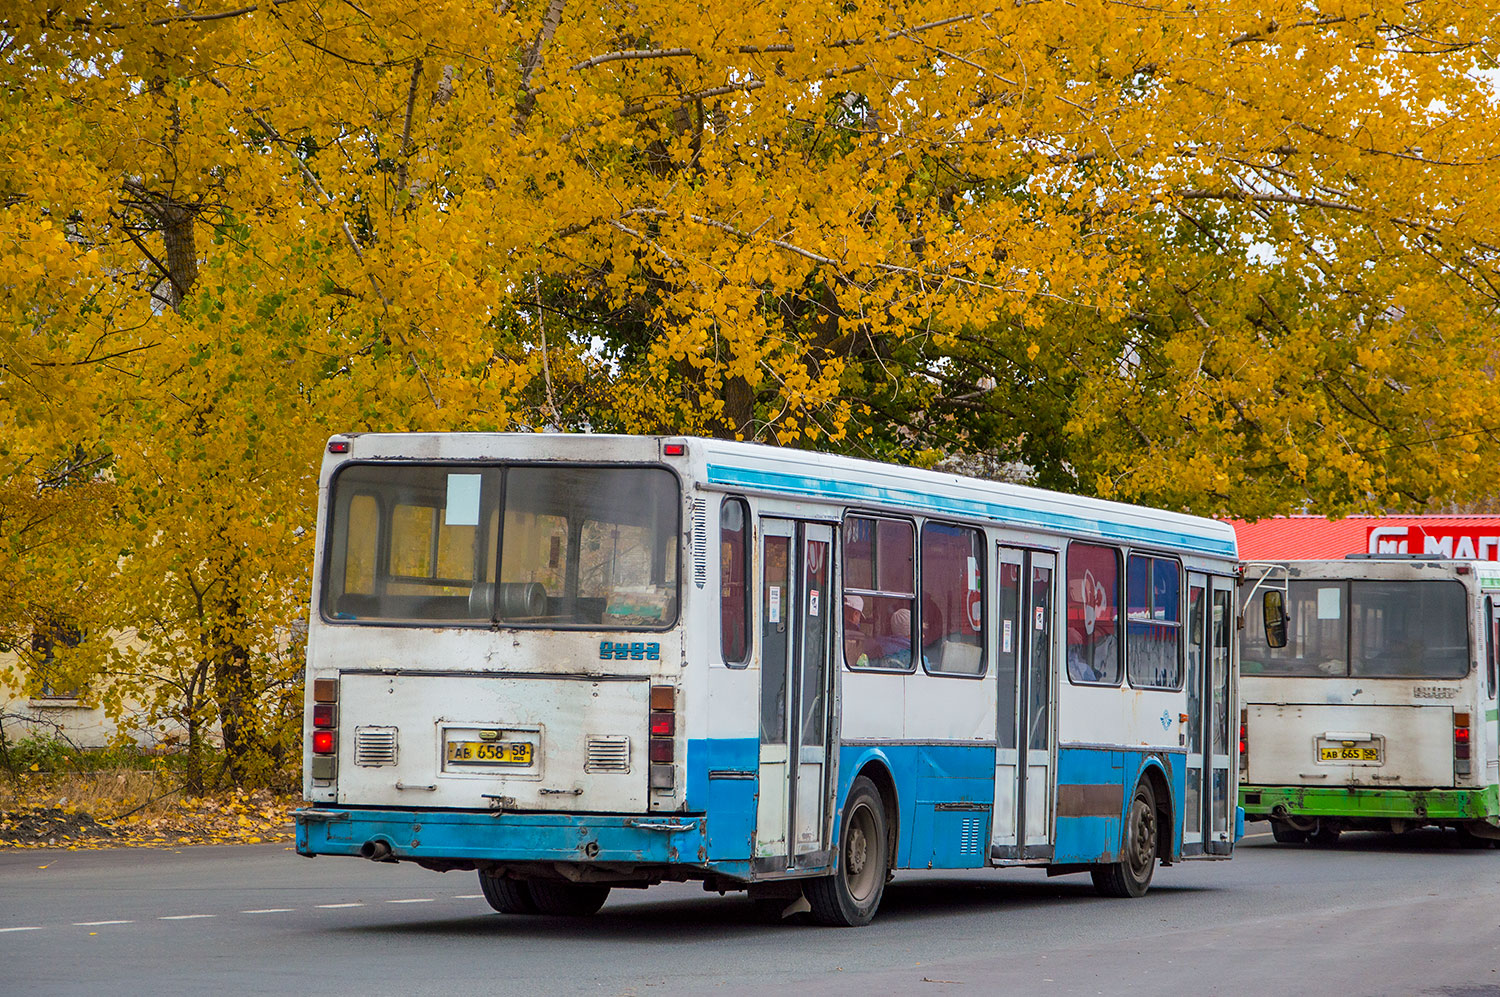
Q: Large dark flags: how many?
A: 0